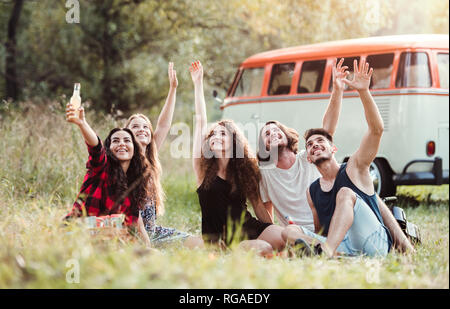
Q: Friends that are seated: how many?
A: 5